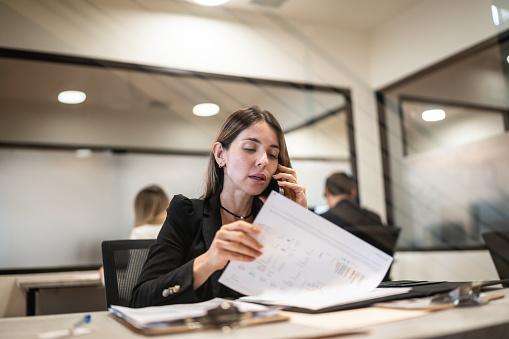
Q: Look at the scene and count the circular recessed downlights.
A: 4